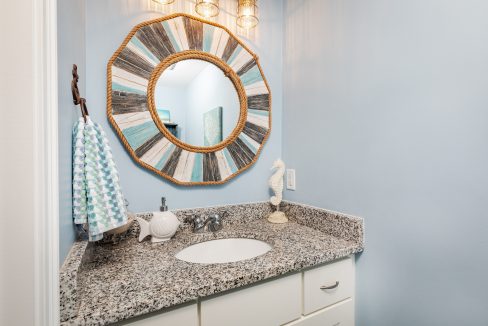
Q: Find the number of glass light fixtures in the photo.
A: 3